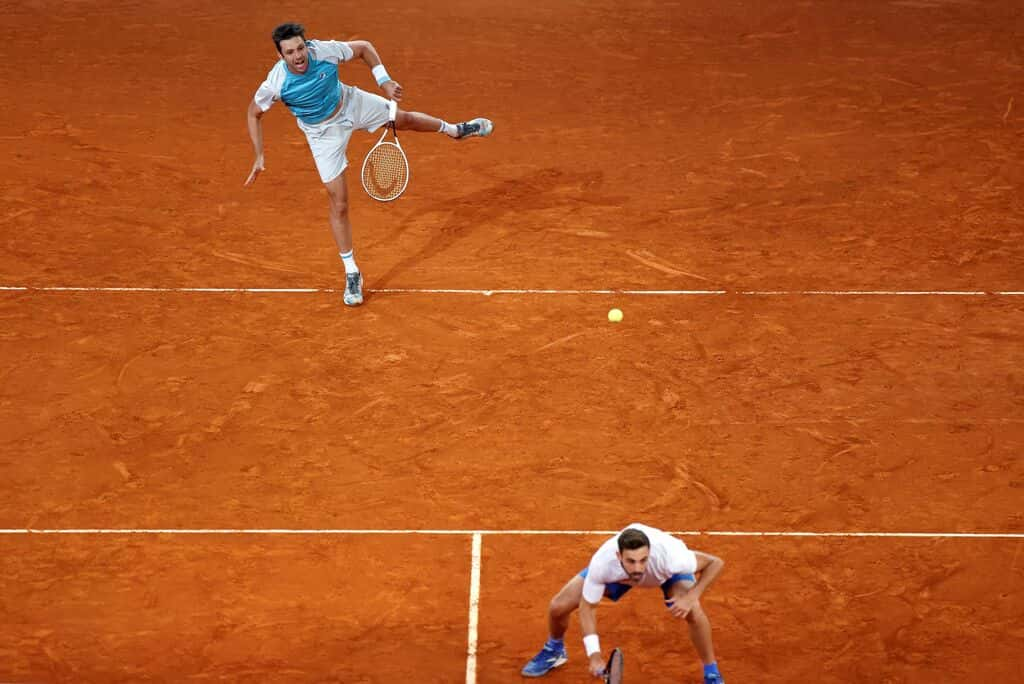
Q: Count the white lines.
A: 3